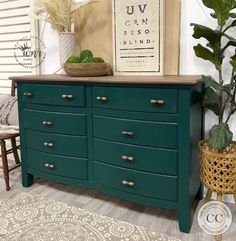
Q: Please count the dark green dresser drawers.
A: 8